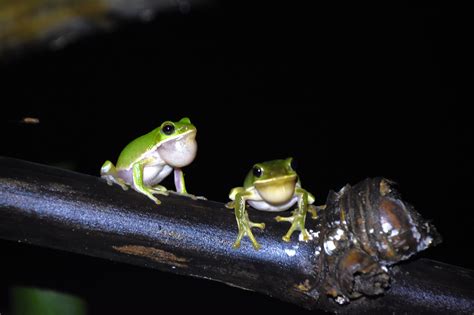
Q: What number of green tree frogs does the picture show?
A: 2